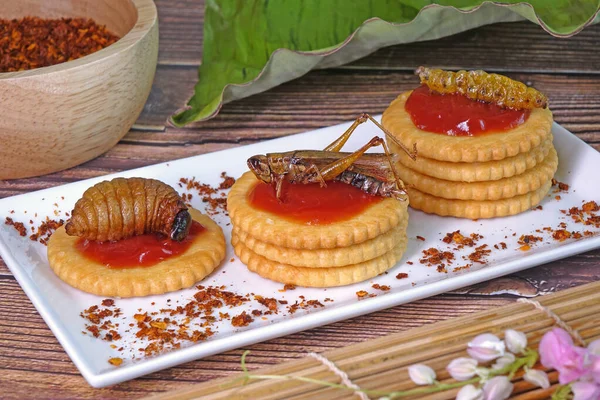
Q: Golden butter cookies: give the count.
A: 8